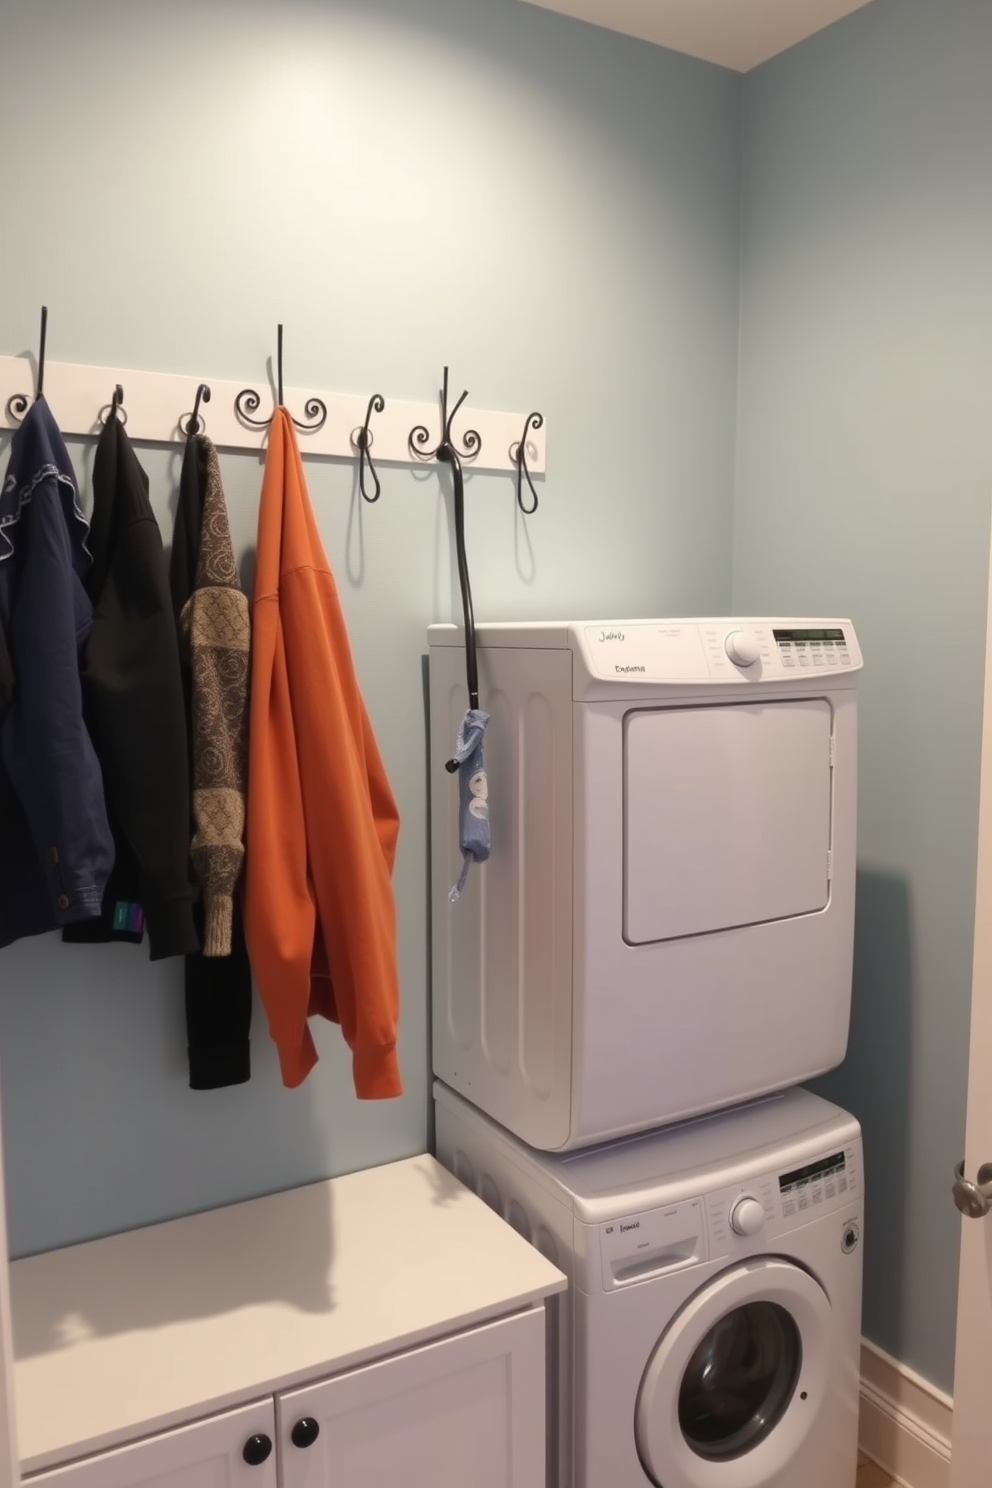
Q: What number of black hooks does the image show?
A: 7